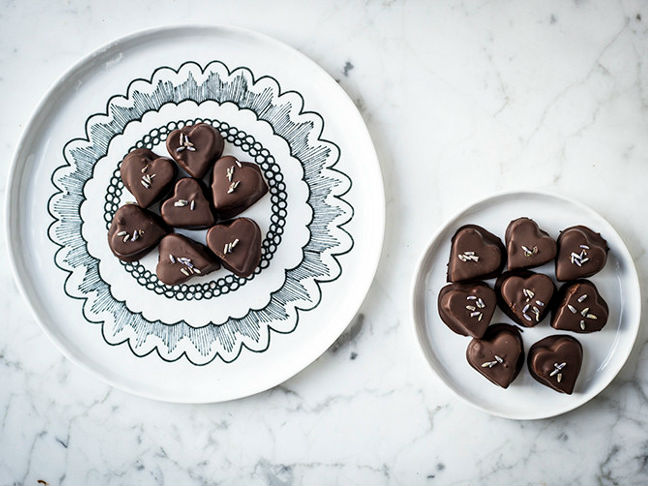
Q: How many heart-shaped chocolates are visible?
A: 15